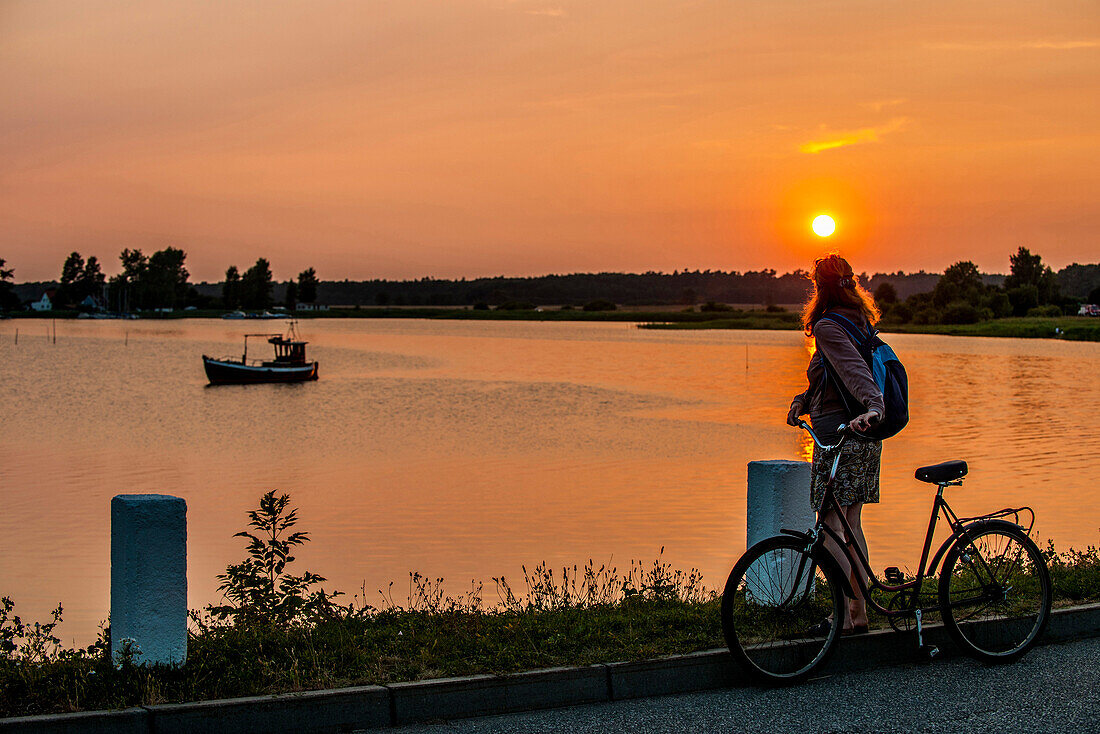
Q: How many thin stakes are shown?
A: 5